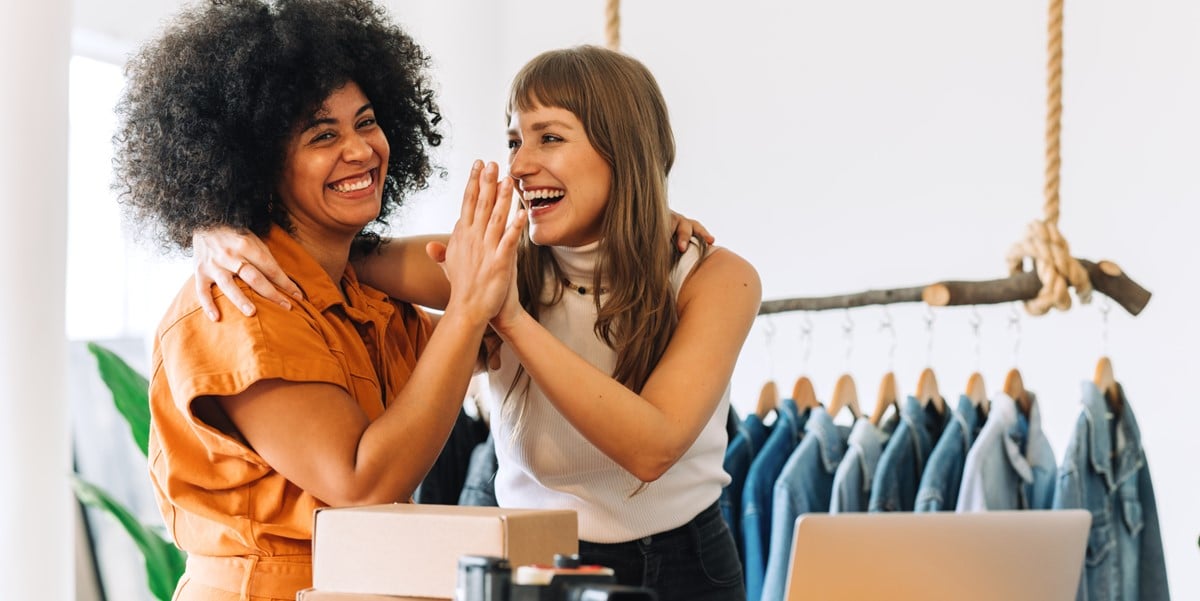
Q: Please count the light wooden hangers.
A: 8